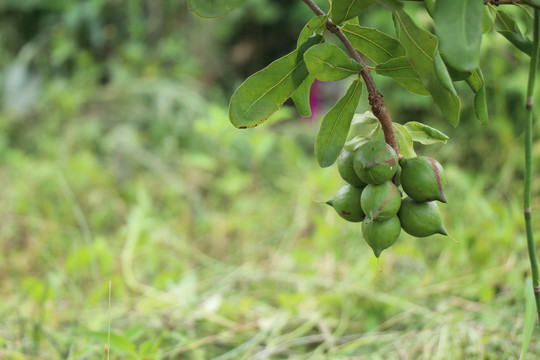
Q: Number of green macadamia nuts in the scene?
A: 7